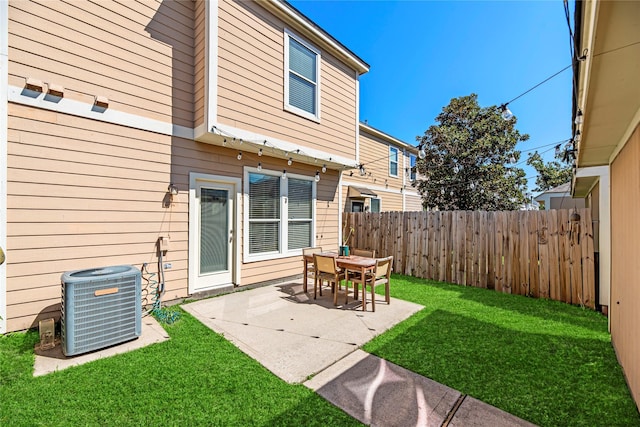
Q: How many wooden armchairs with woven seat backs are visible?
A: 4